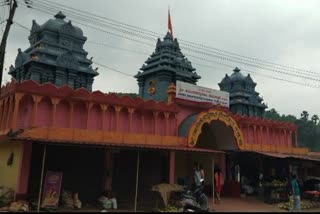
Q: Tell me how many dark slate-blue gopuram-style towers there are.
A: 3